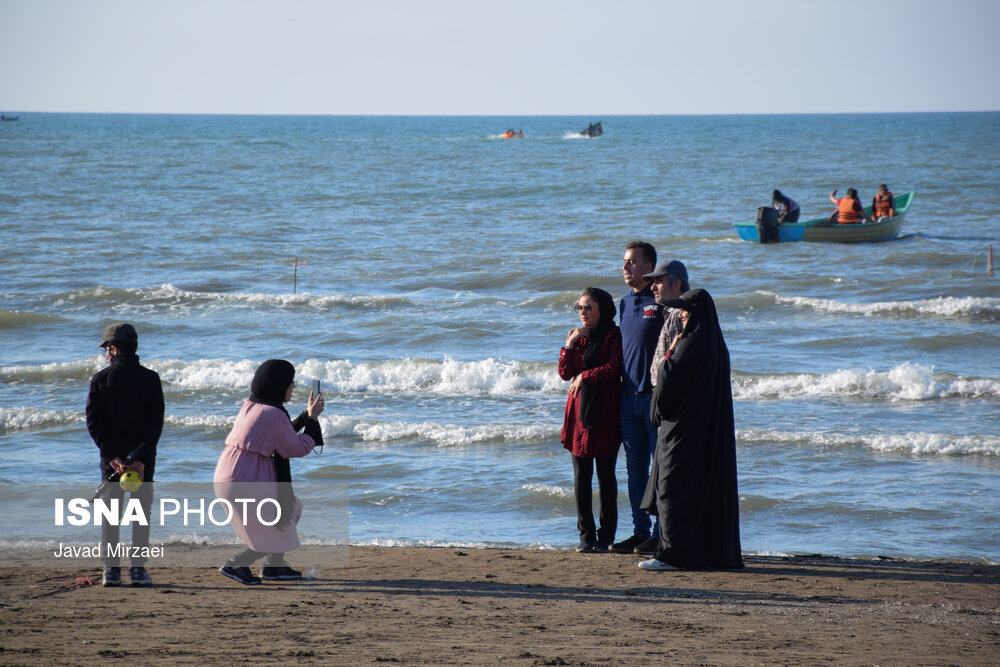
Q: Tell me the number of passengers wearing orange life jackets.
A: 2